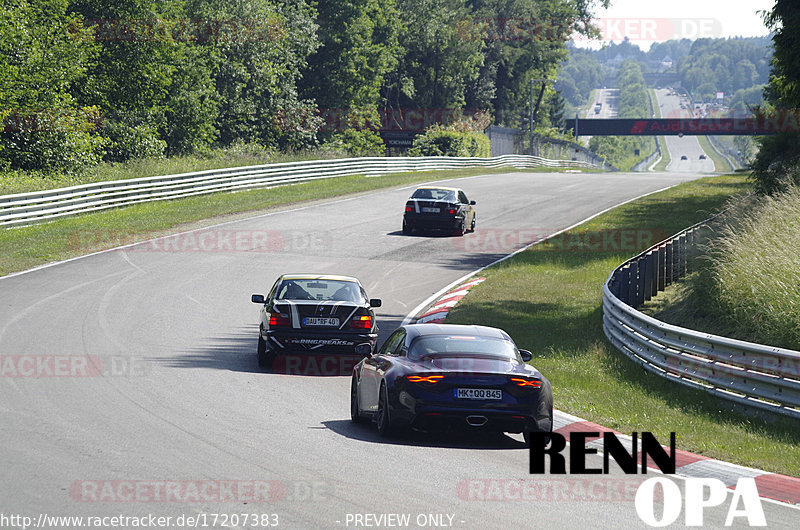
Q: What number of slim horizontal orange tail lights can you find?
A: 2